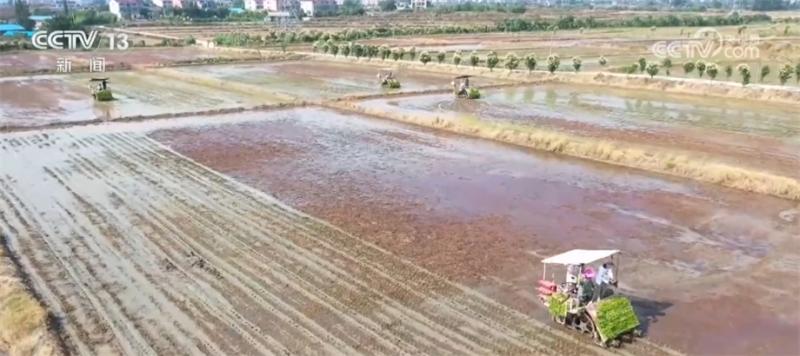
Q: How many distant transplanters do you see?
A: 3